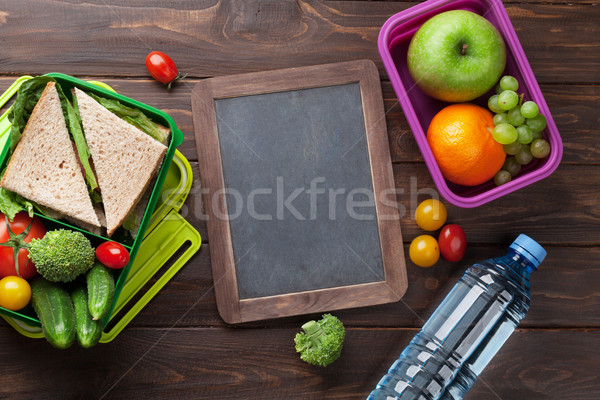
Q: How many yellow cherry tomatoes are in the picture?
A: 3